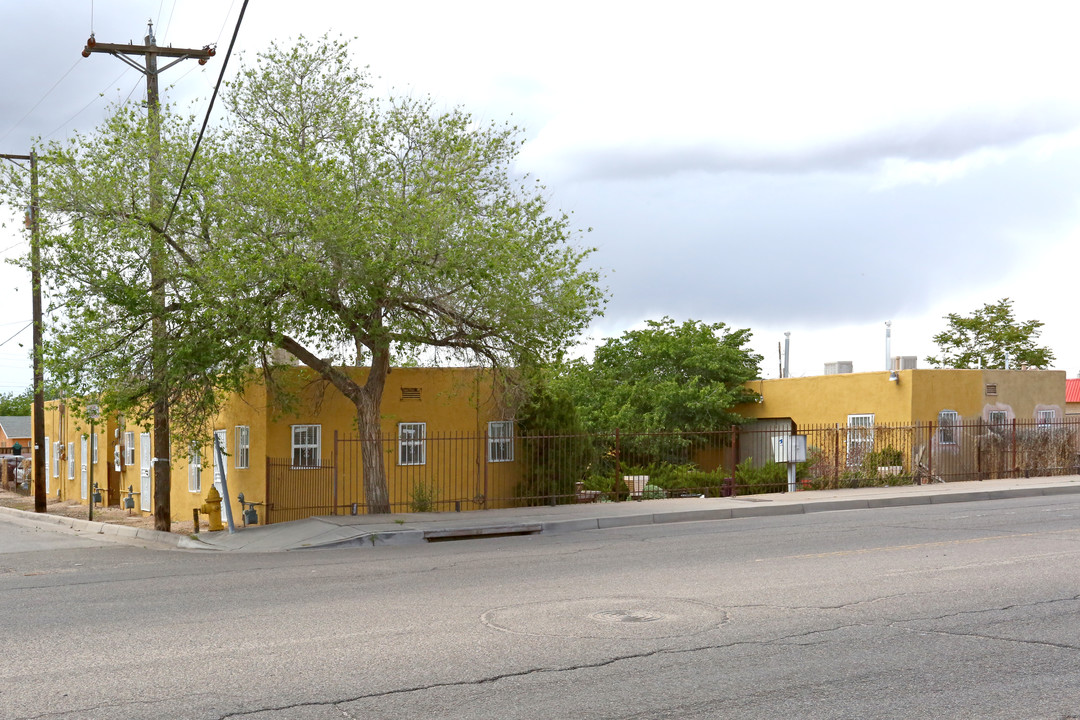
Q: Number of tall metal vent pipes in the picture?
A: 2